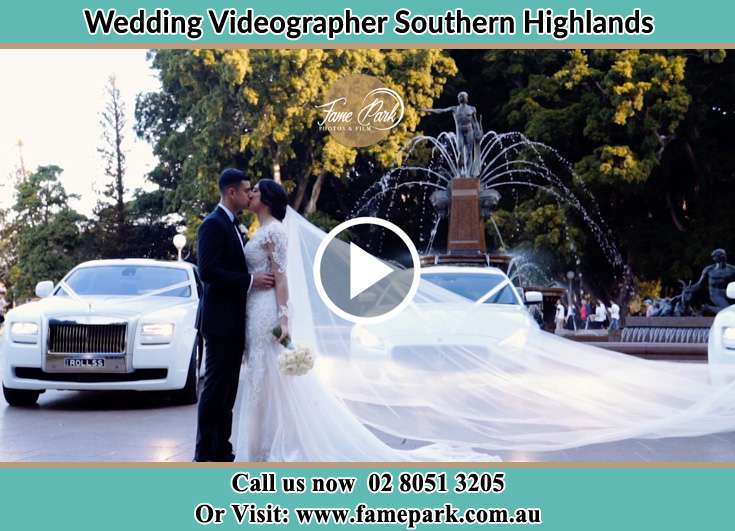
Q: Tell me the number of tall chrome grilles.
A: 1